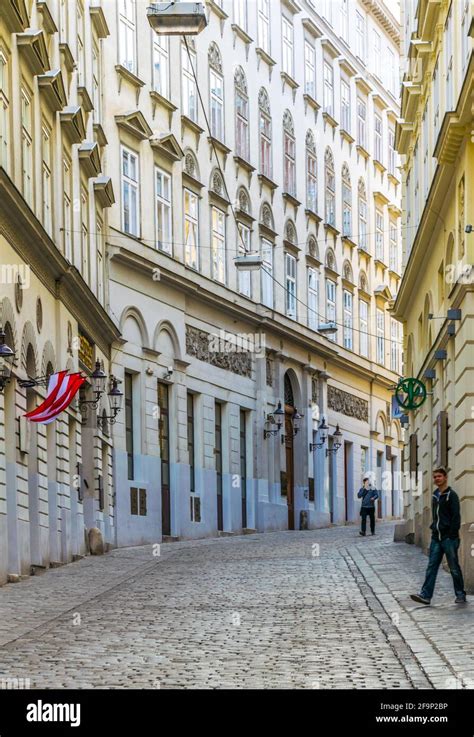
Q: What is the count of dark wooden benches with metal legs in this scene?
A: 0